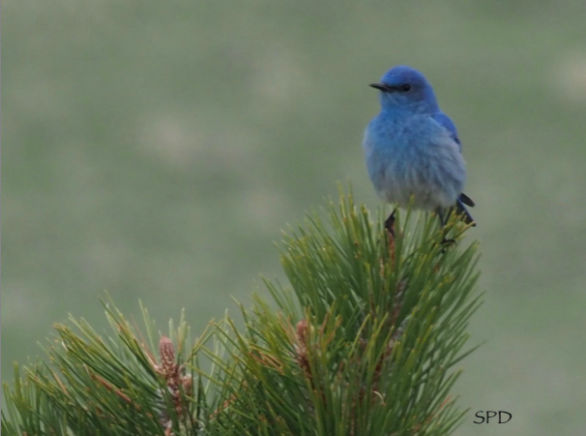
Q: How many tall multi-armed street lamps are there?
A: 0